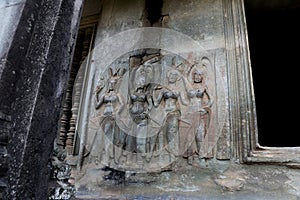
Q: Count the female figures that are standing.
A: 4